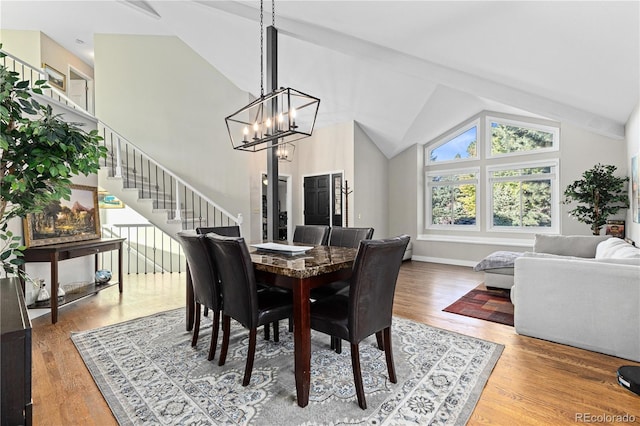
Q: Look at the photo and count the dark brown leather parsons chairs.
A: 6